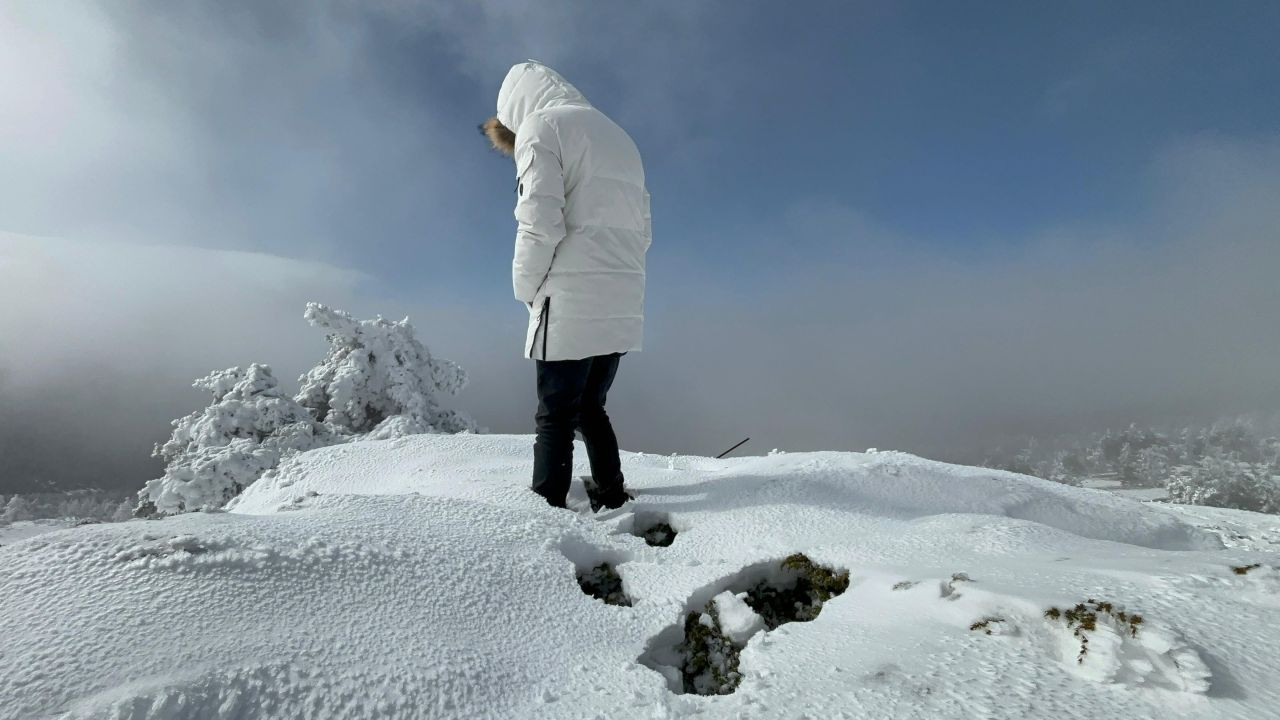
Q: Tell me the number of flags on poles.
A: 0